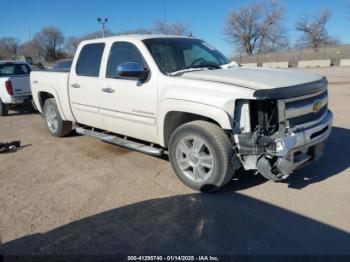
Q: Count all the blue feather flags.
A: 0